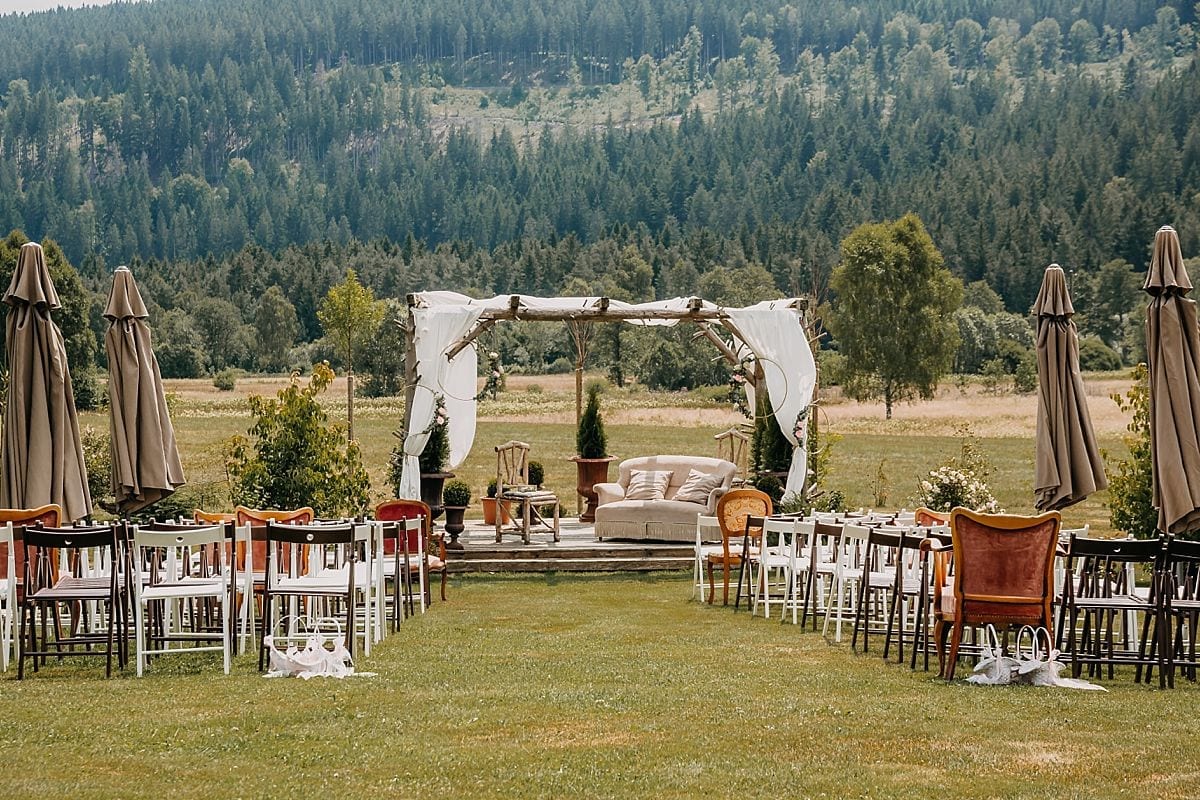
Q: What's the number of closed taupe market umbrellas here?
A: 4